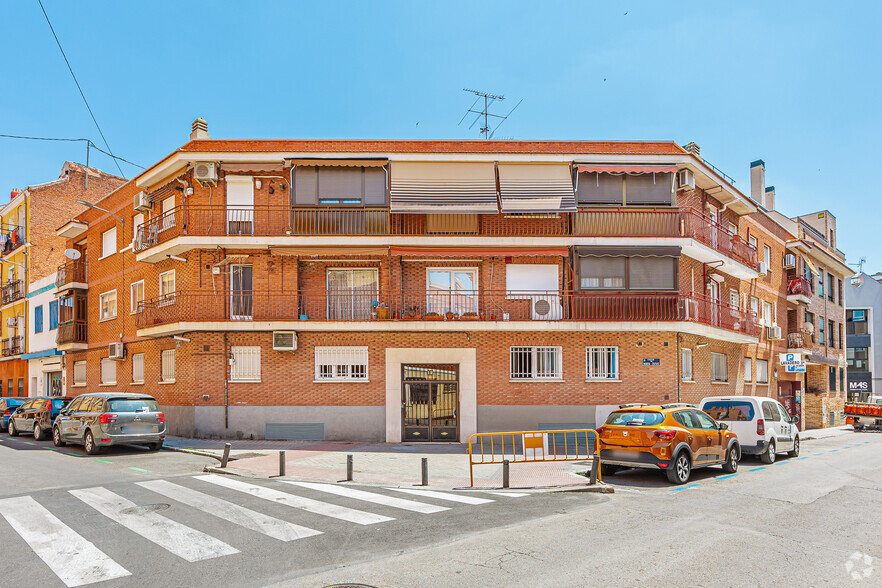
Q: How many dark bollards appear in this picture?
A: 6